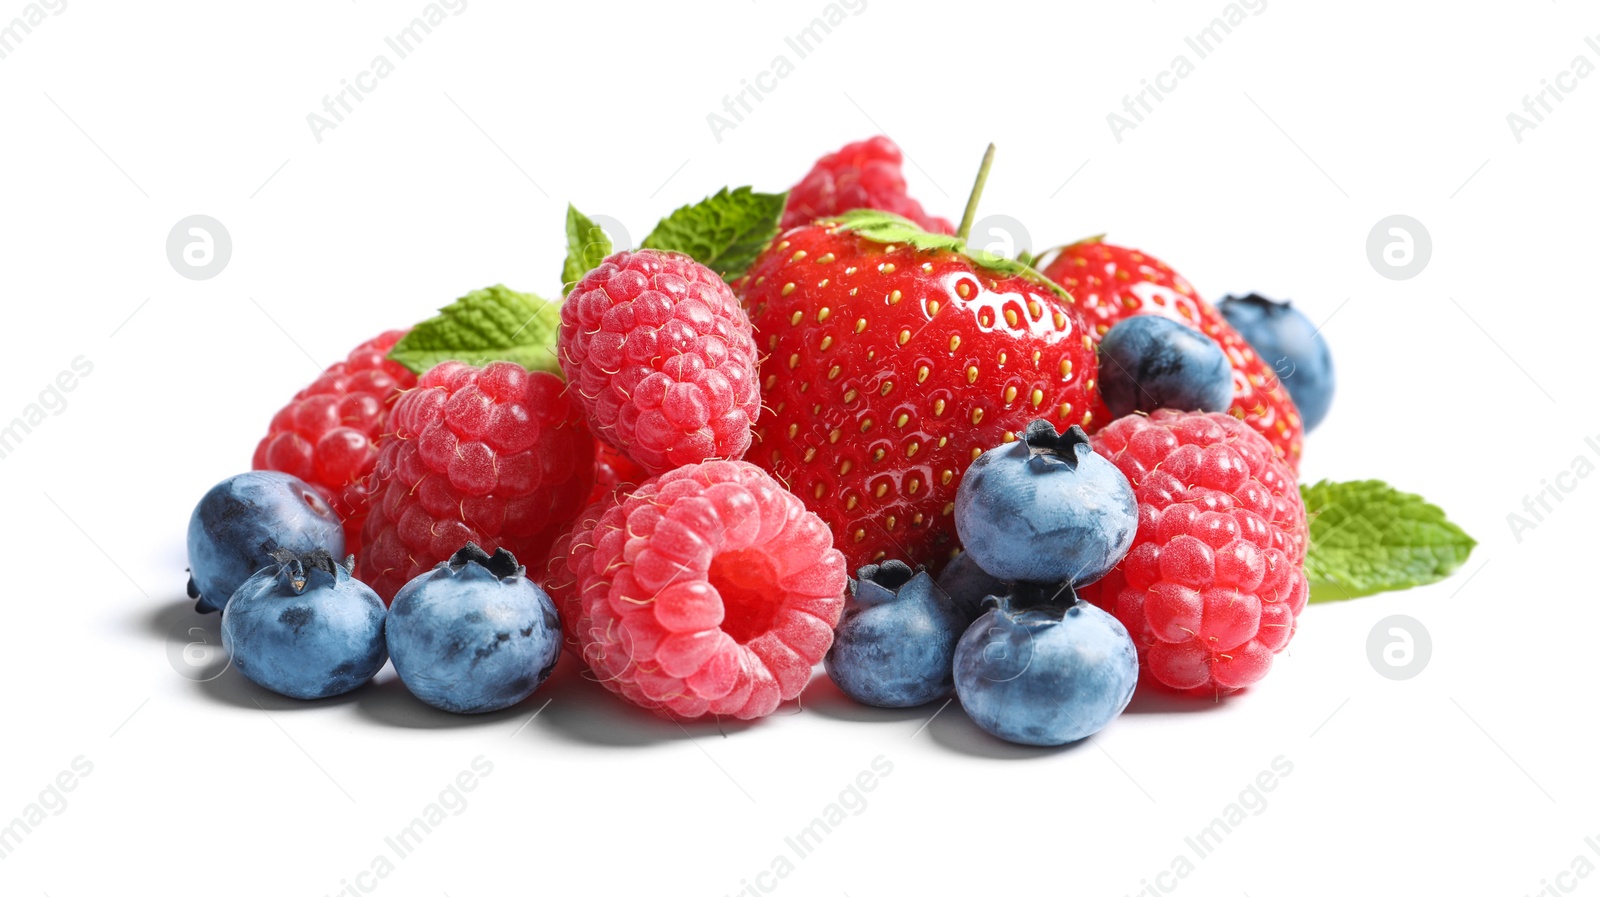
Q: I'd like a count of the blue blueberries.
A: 9